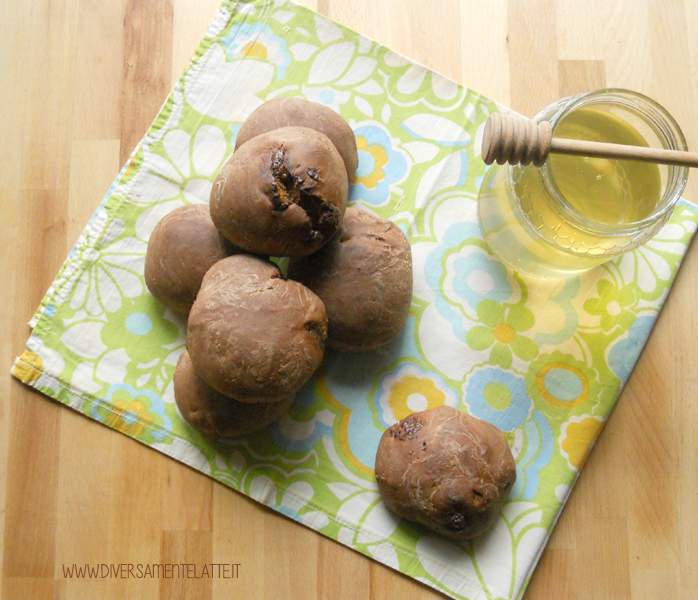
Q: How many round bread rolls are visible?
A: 7